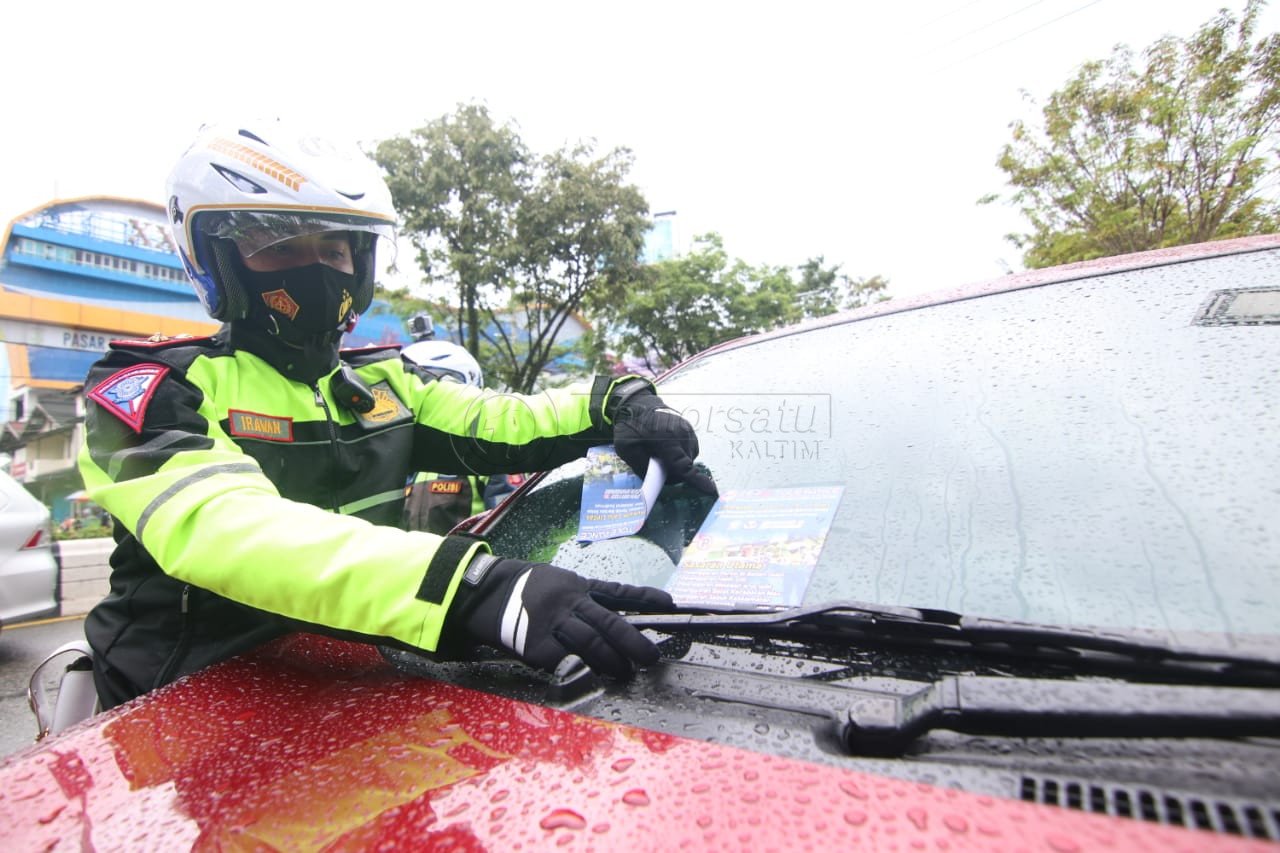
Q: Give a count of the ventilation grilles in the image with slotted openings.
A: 1